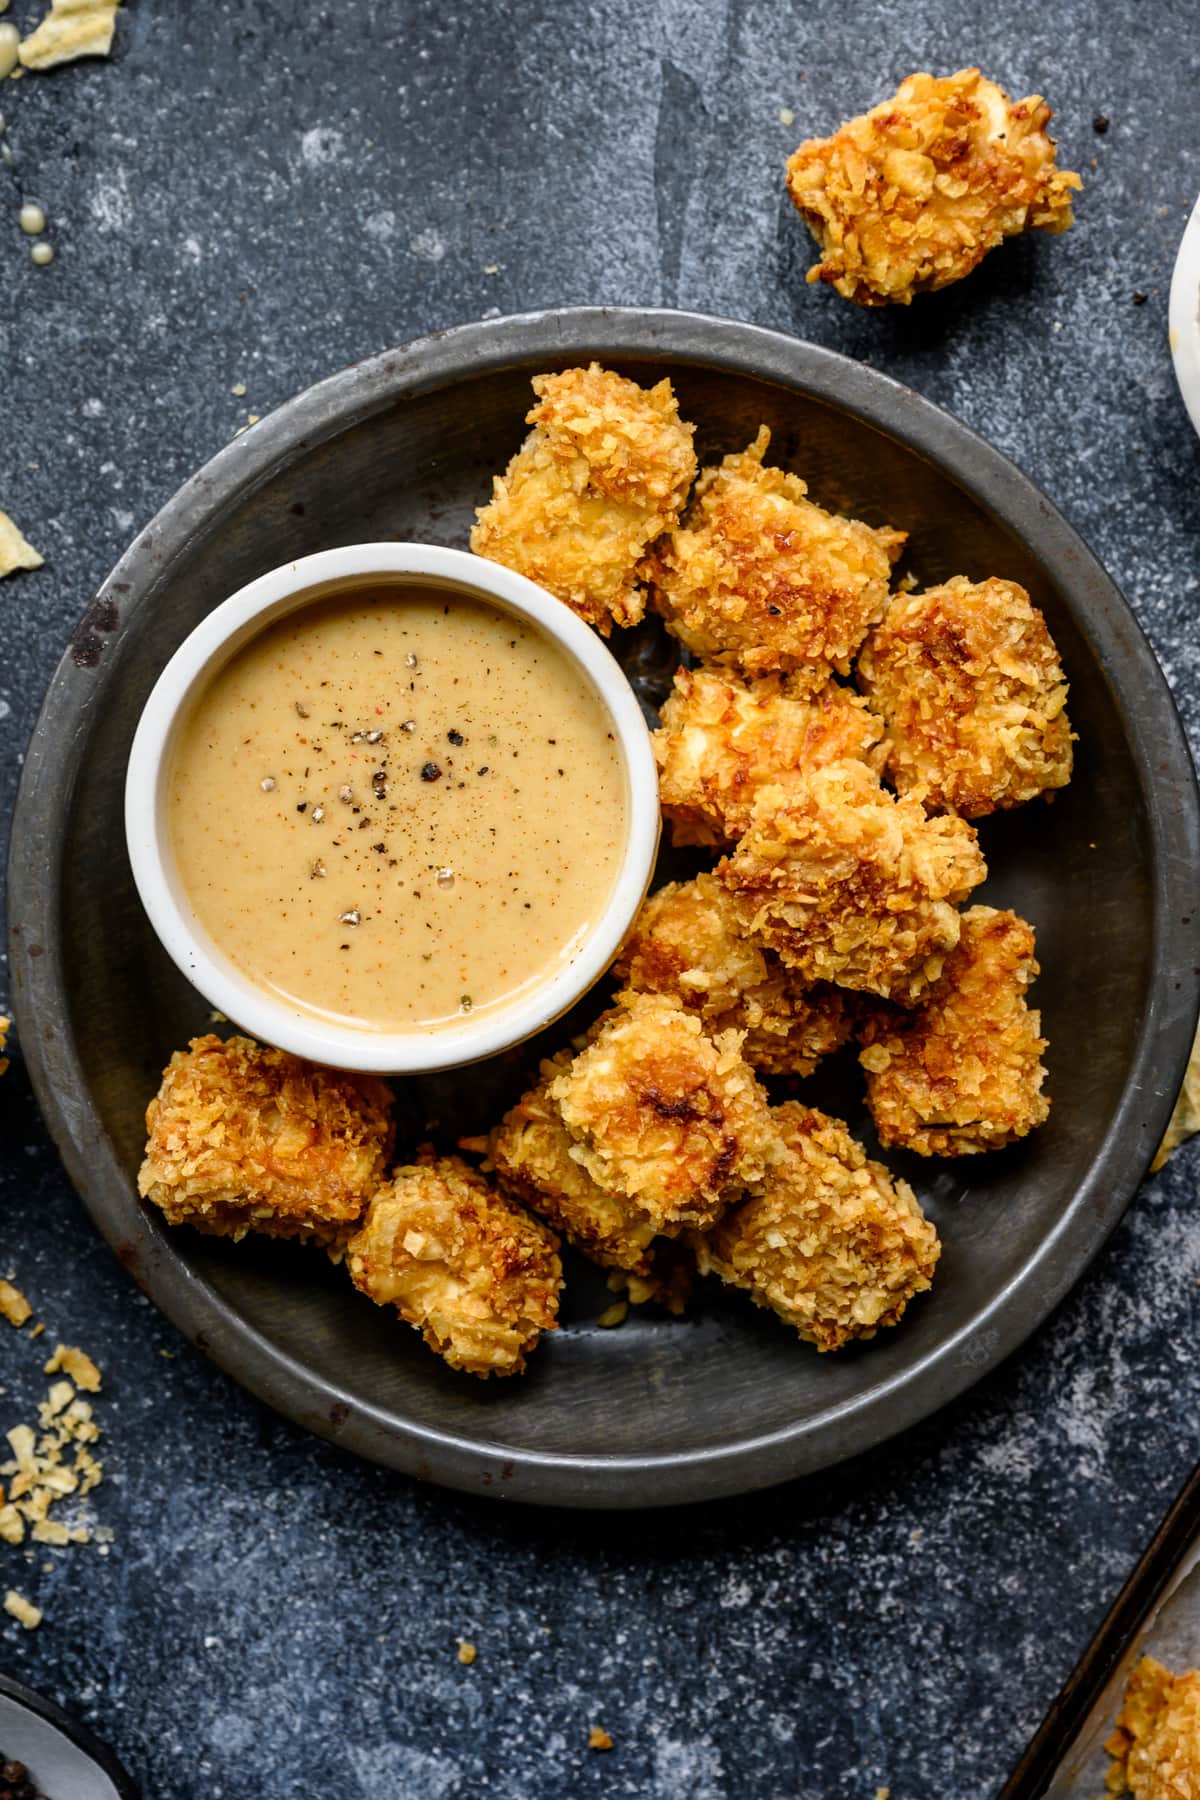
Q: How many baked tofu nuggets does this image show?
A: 14